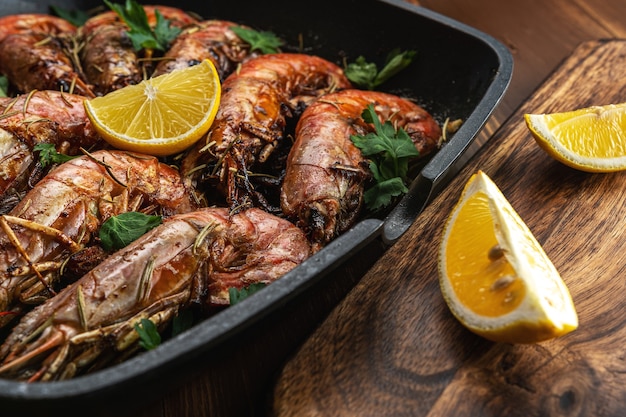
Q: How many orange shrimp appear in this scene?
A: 8